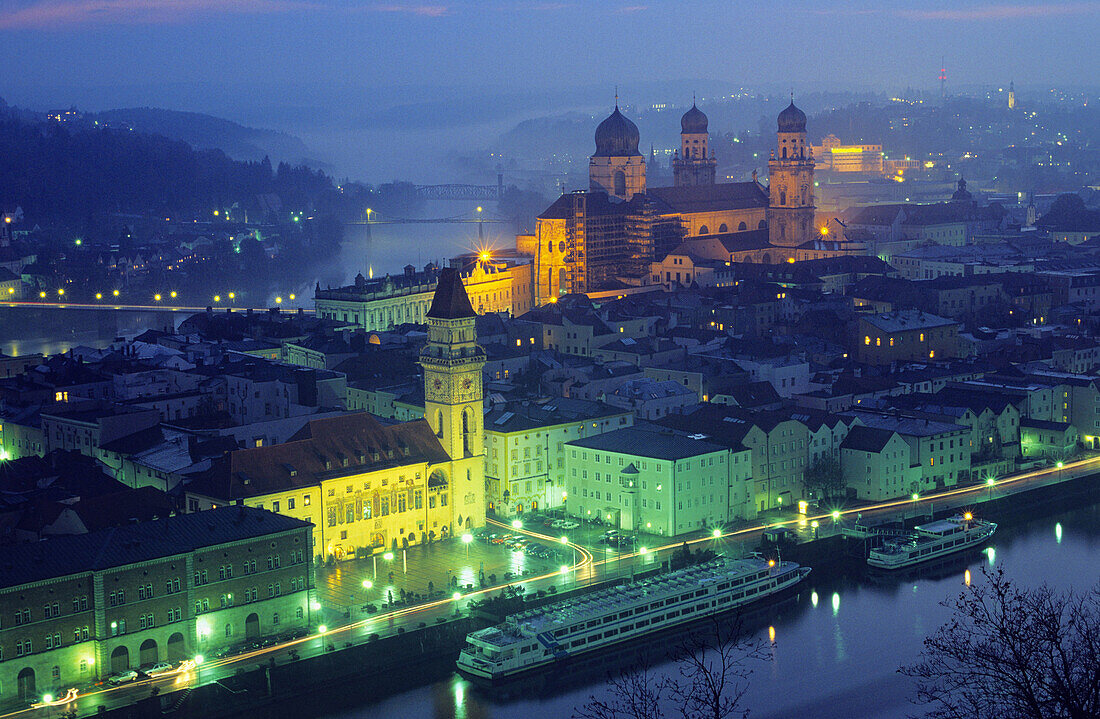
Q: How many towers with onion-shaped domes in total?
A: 3